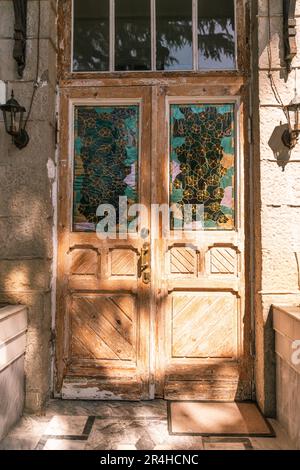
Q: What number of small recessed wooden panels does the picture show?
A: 4